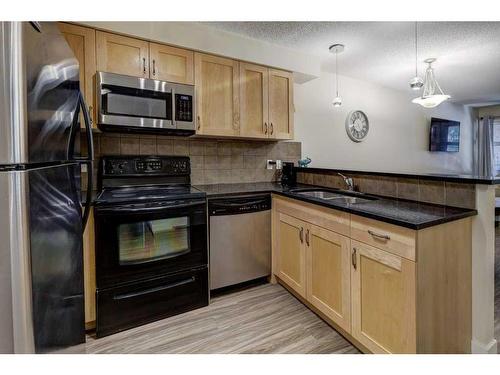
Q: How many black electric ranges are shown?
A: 1